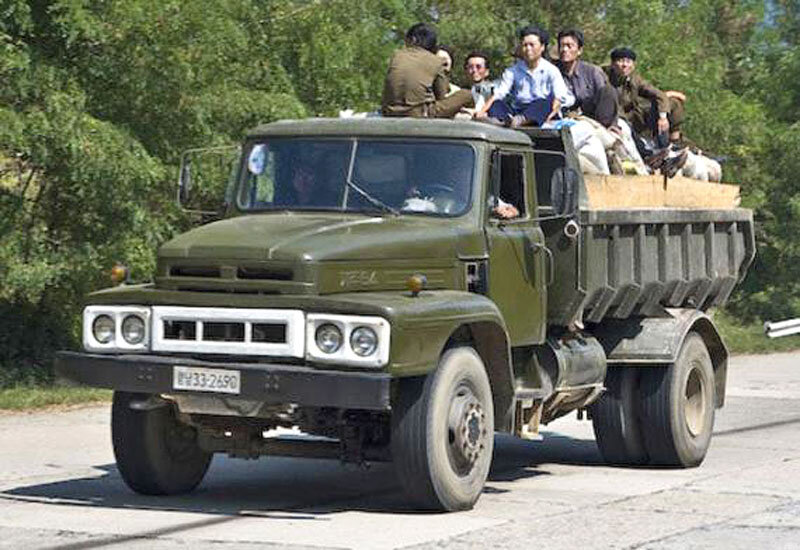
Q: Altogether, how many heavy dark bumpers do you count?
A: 1